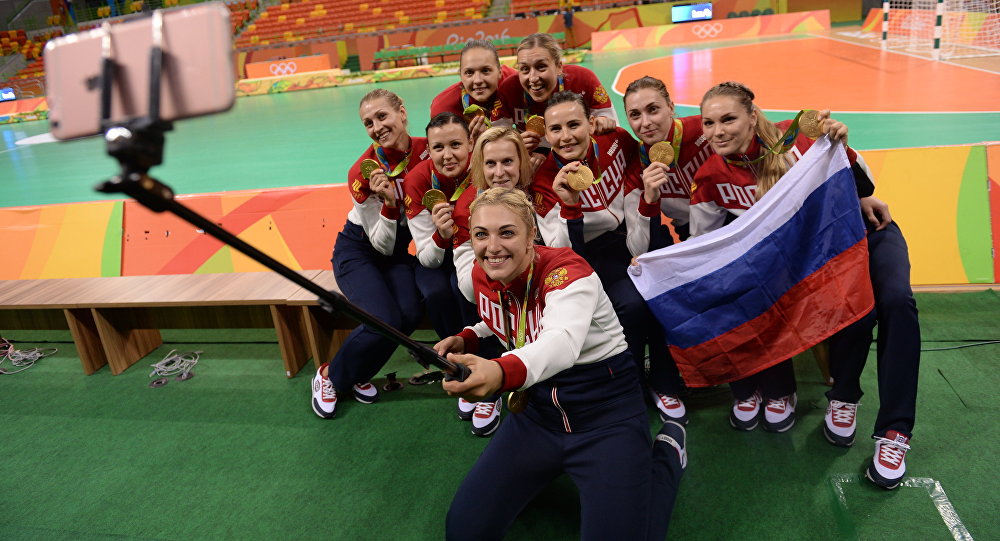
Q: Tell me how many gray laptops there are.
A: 0